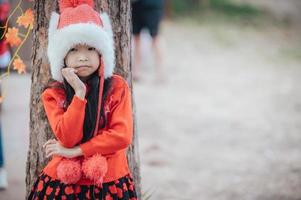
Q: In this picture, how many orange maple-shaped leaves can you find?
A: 3